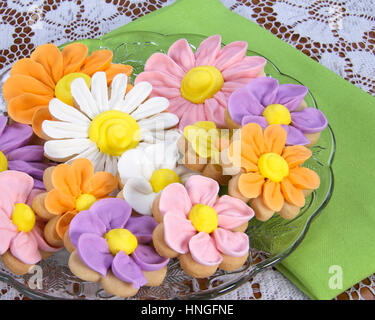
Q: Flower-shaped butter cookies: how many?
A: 12